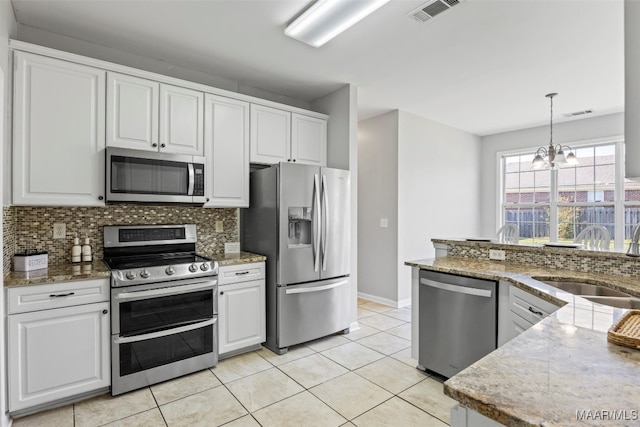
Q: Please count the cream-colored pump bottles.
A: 2